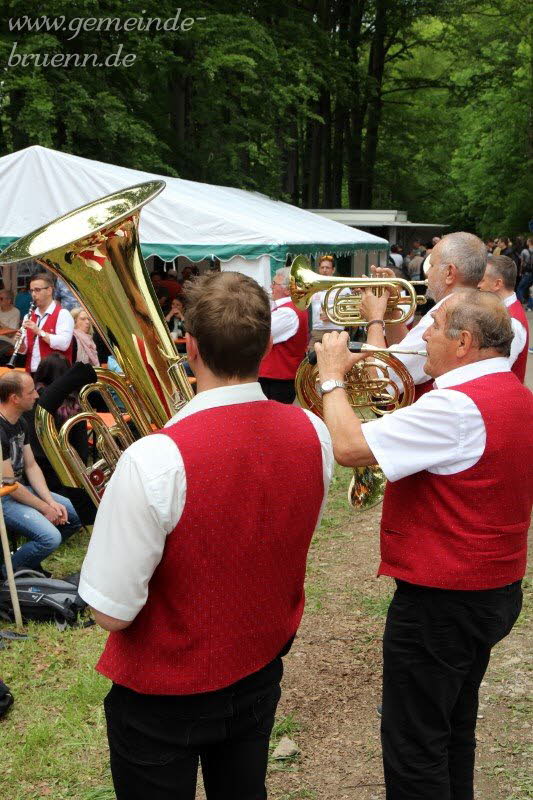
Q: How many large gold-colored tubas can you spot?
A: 1